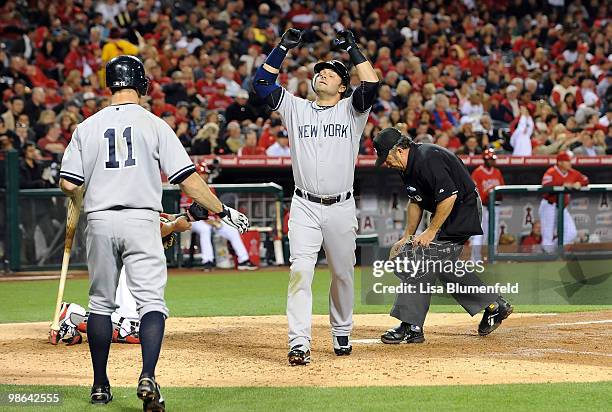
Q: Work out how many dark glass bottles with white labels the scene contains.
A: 0